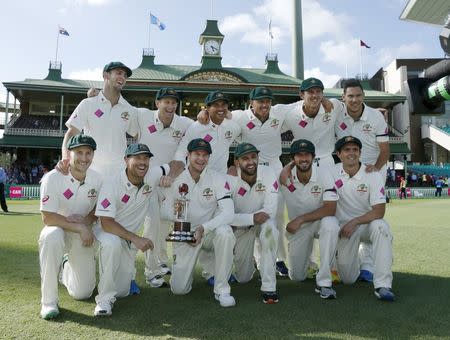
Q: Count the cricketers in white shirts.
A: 12